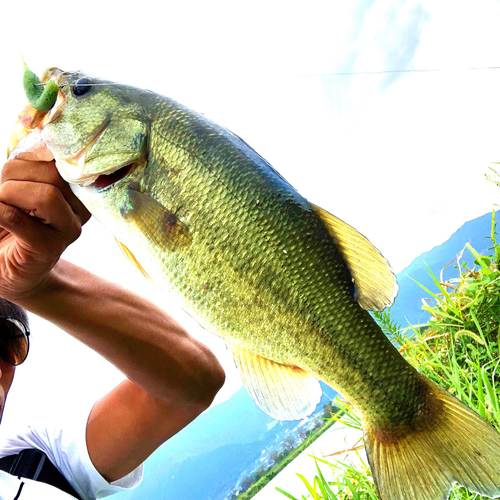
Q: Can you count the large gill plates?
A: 1